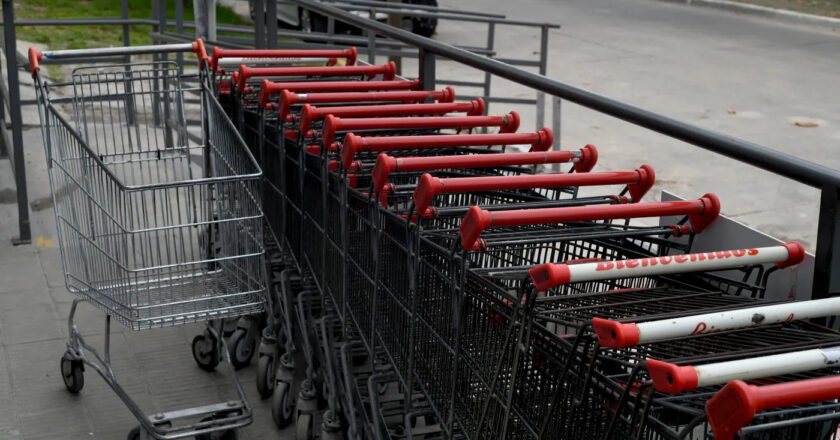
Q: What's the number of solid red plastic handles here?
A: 11